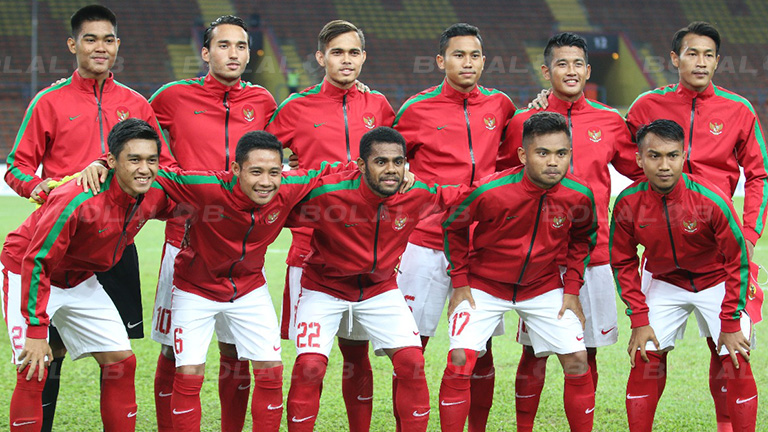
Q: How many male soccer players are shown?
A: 11